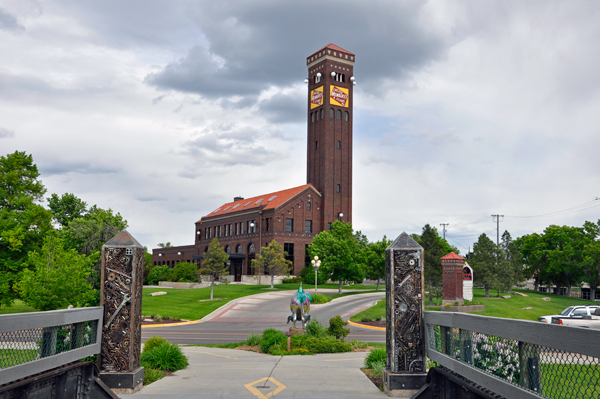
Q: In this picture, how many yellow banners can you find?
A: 2